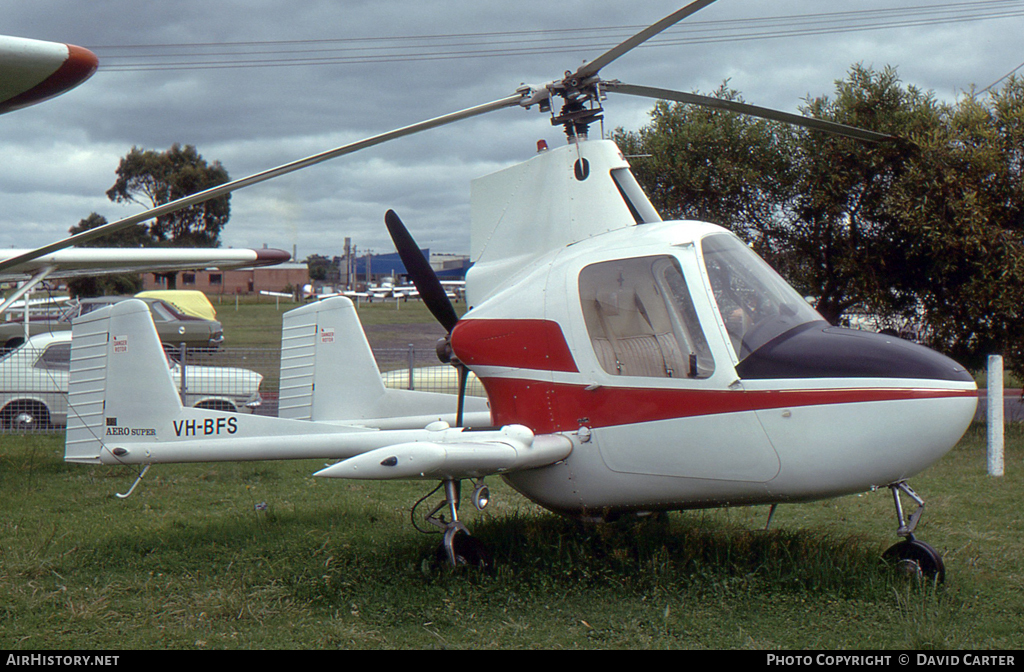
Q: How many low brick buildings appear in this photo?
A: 1